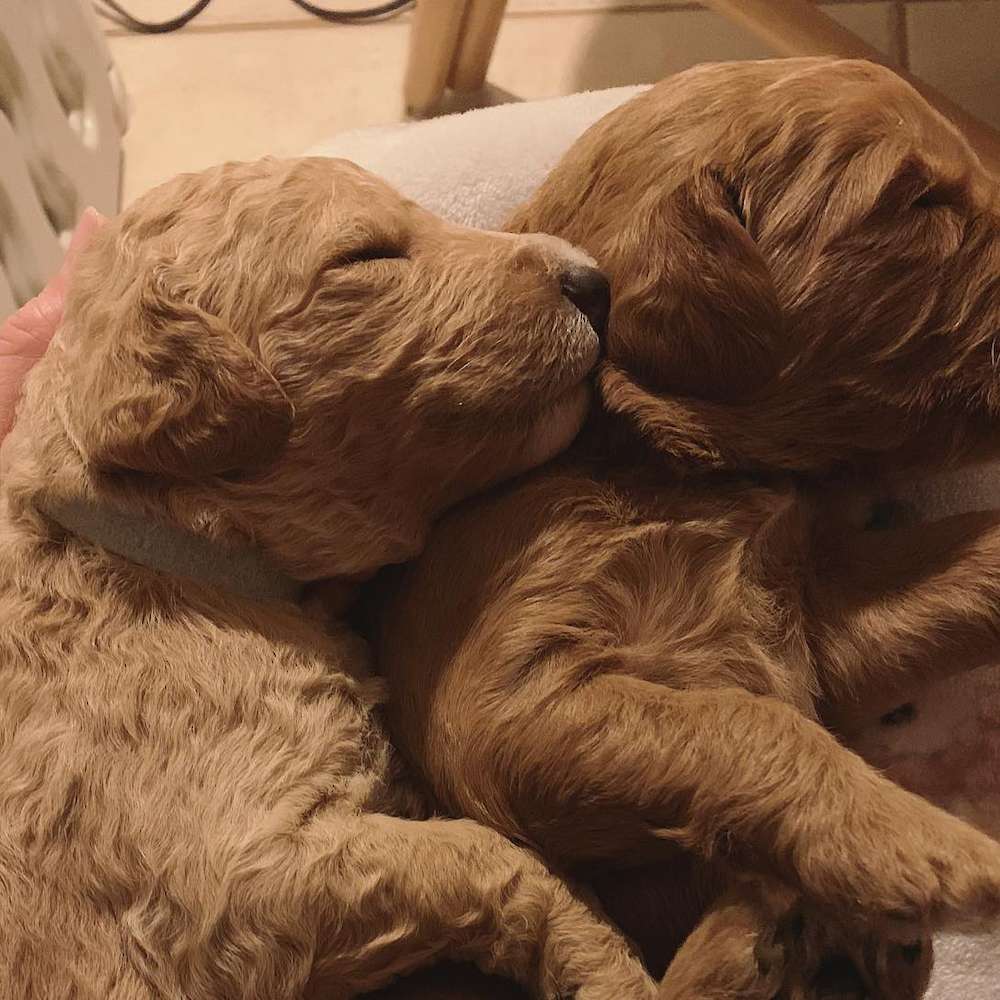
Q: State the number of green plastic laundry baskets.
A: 0